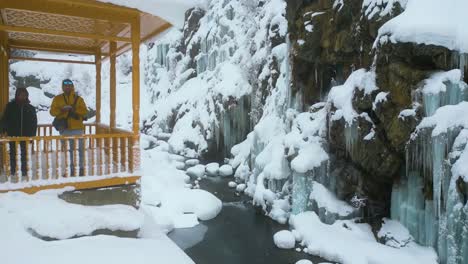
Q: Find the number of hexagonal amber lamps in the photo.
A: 0